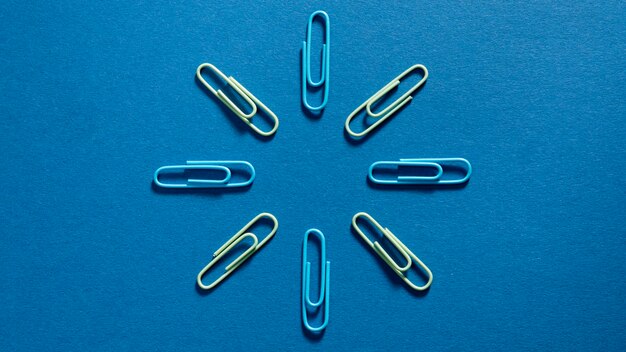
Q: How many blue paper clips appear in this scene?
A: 4